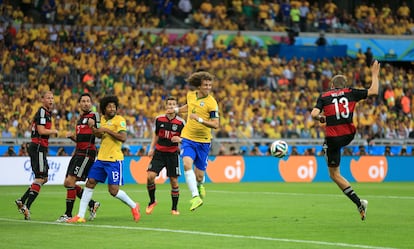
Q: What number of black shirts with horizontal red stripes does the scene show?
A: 4